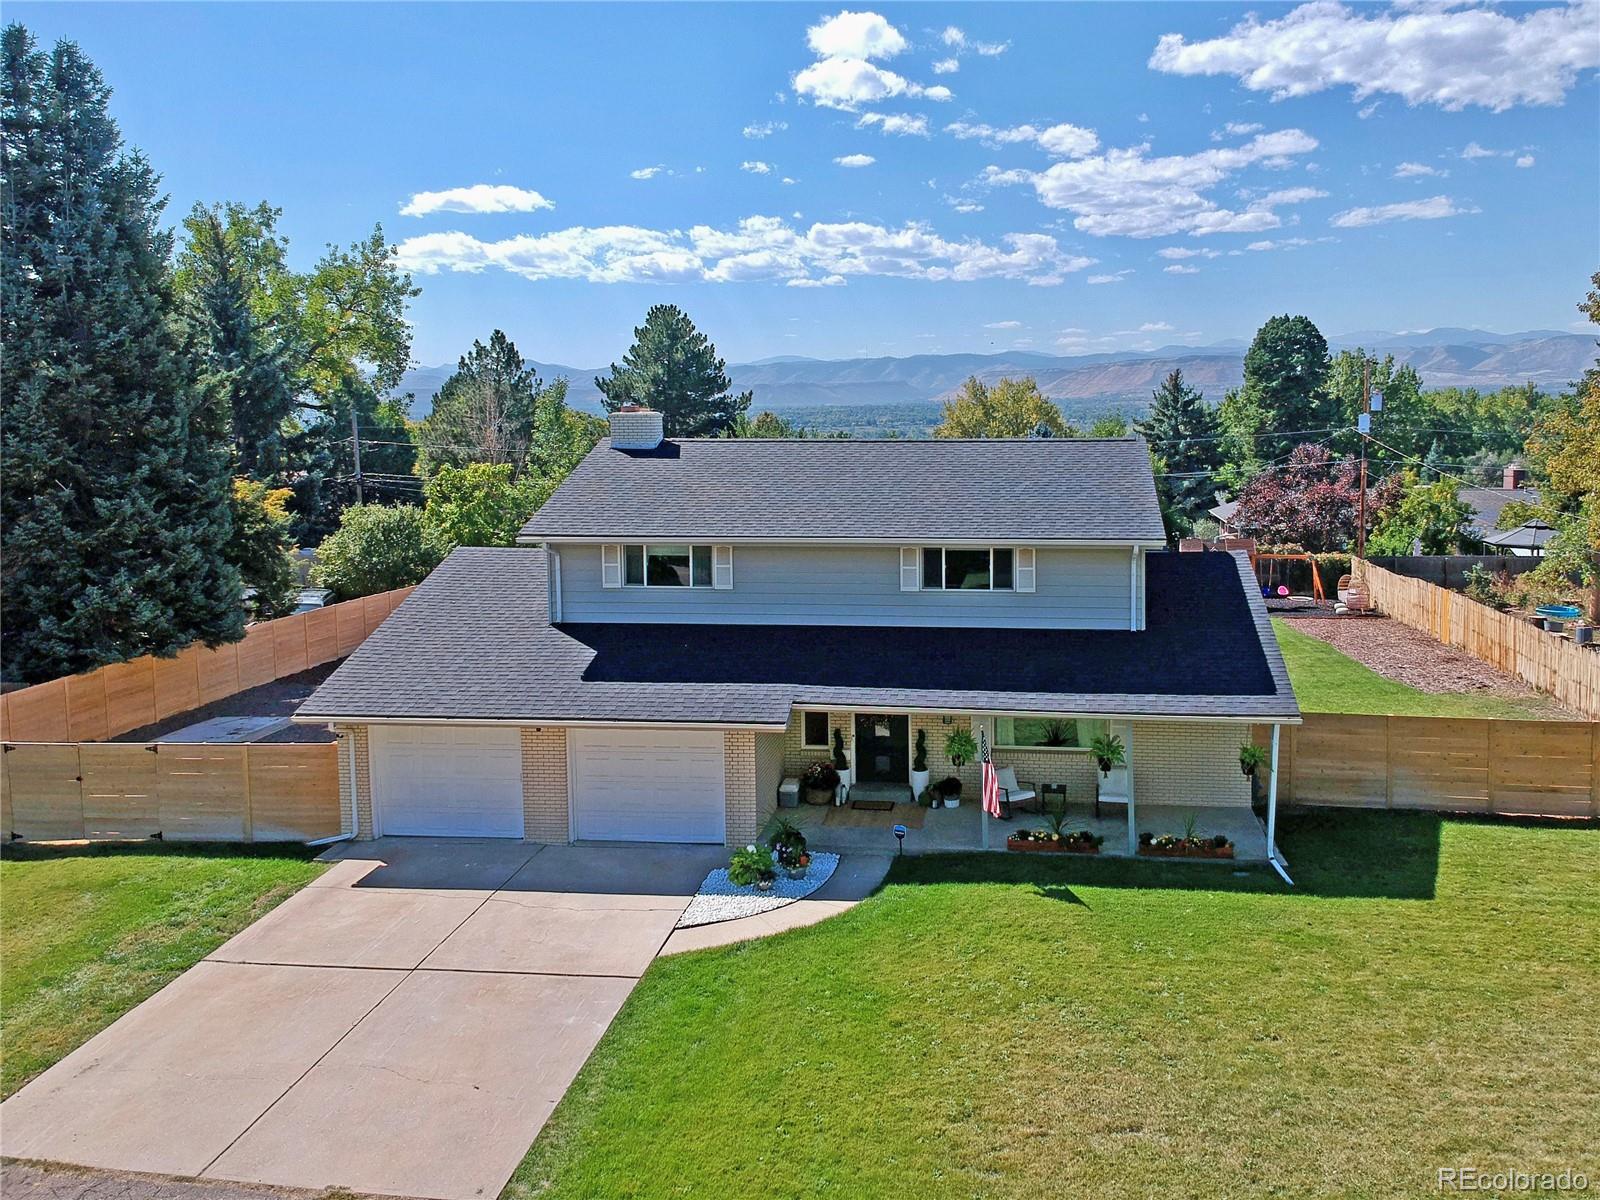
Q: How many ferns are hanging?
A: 3